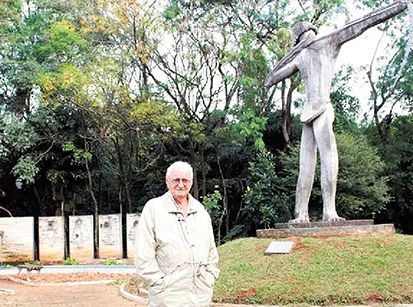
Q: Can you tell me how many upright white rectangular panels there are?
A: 5